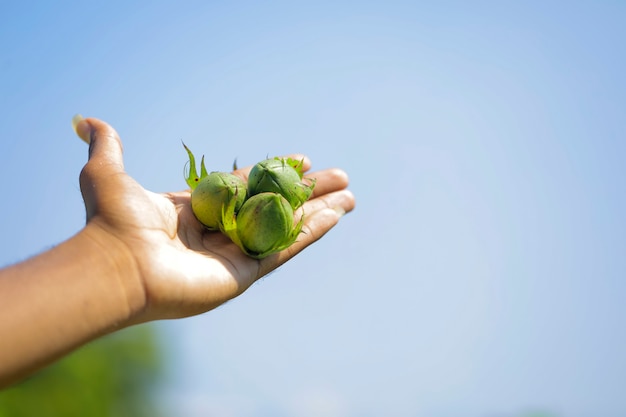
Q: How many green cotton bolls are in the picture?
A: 3